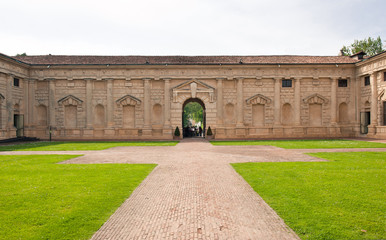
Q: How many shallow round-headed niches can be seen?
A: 6